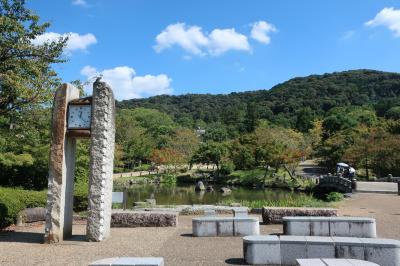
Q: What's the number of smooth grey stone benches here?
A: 5